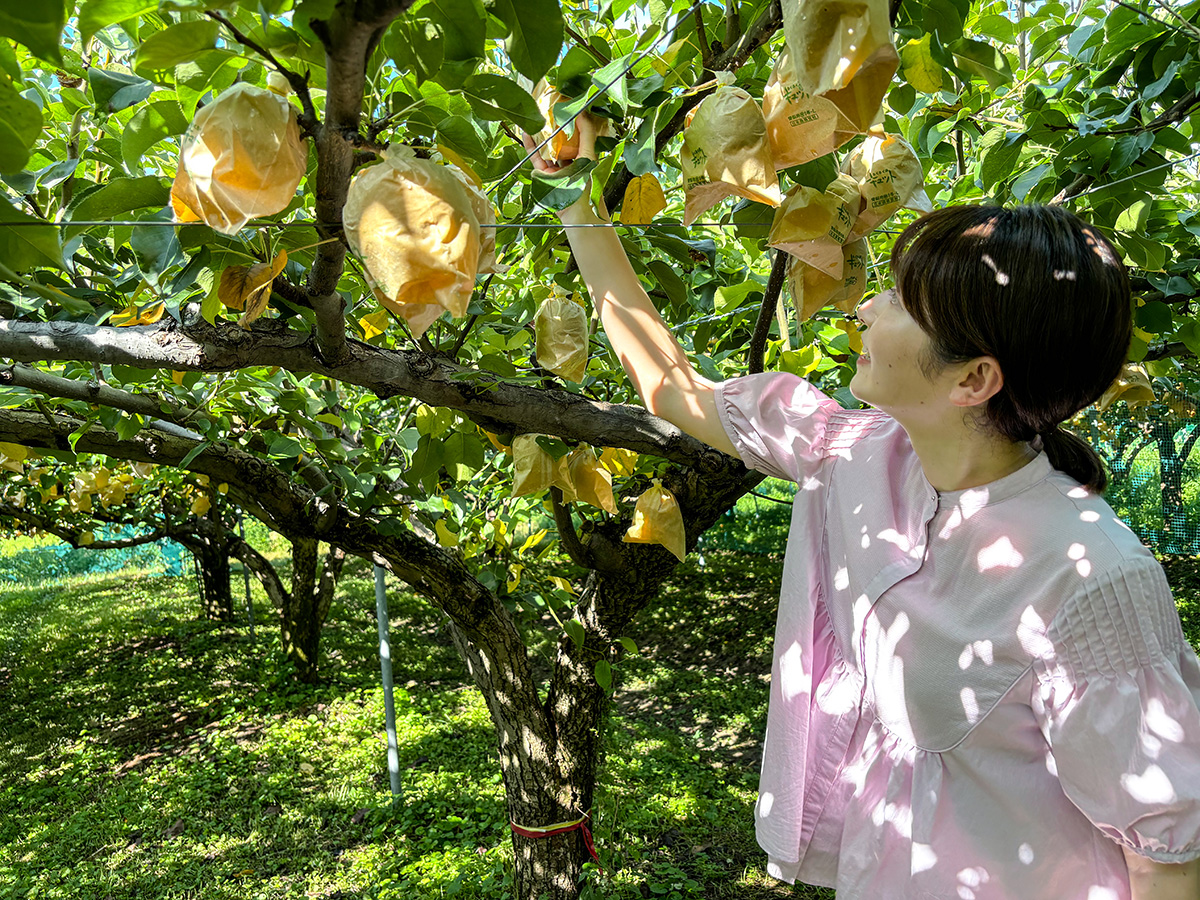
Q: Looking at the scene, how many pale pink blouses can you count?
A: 1